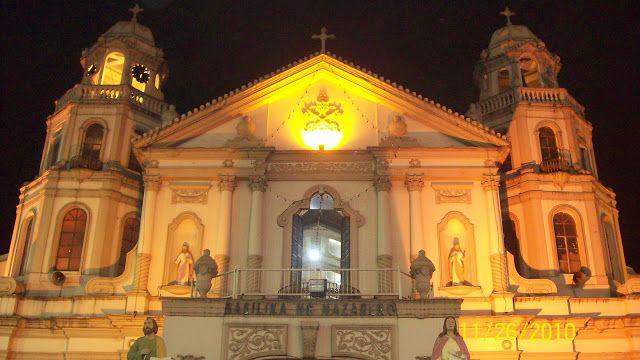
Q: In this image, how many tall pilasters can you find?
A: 6